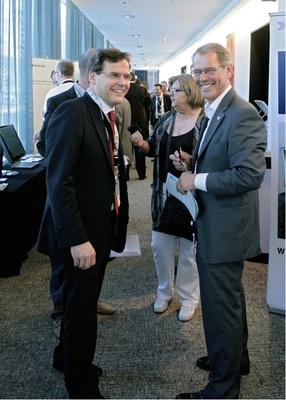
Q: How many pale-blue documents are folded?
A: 1